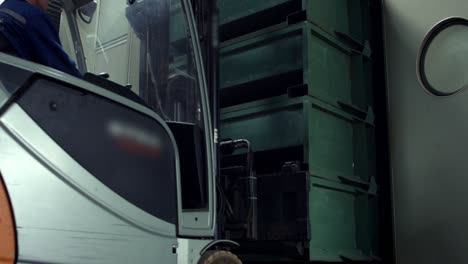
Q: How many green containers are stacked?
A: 4